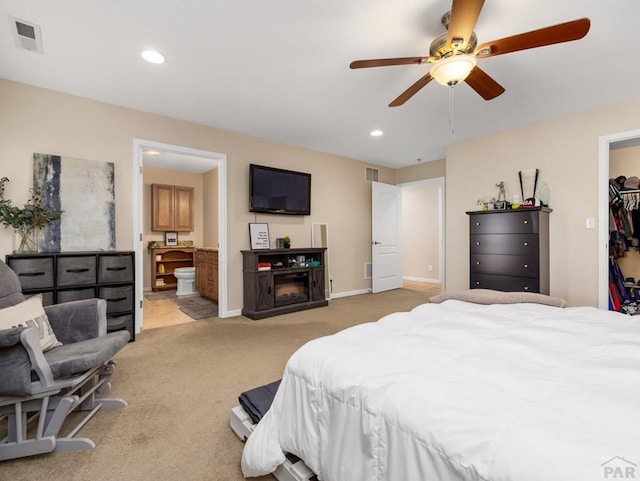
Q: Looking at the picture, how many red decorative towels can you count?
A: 0